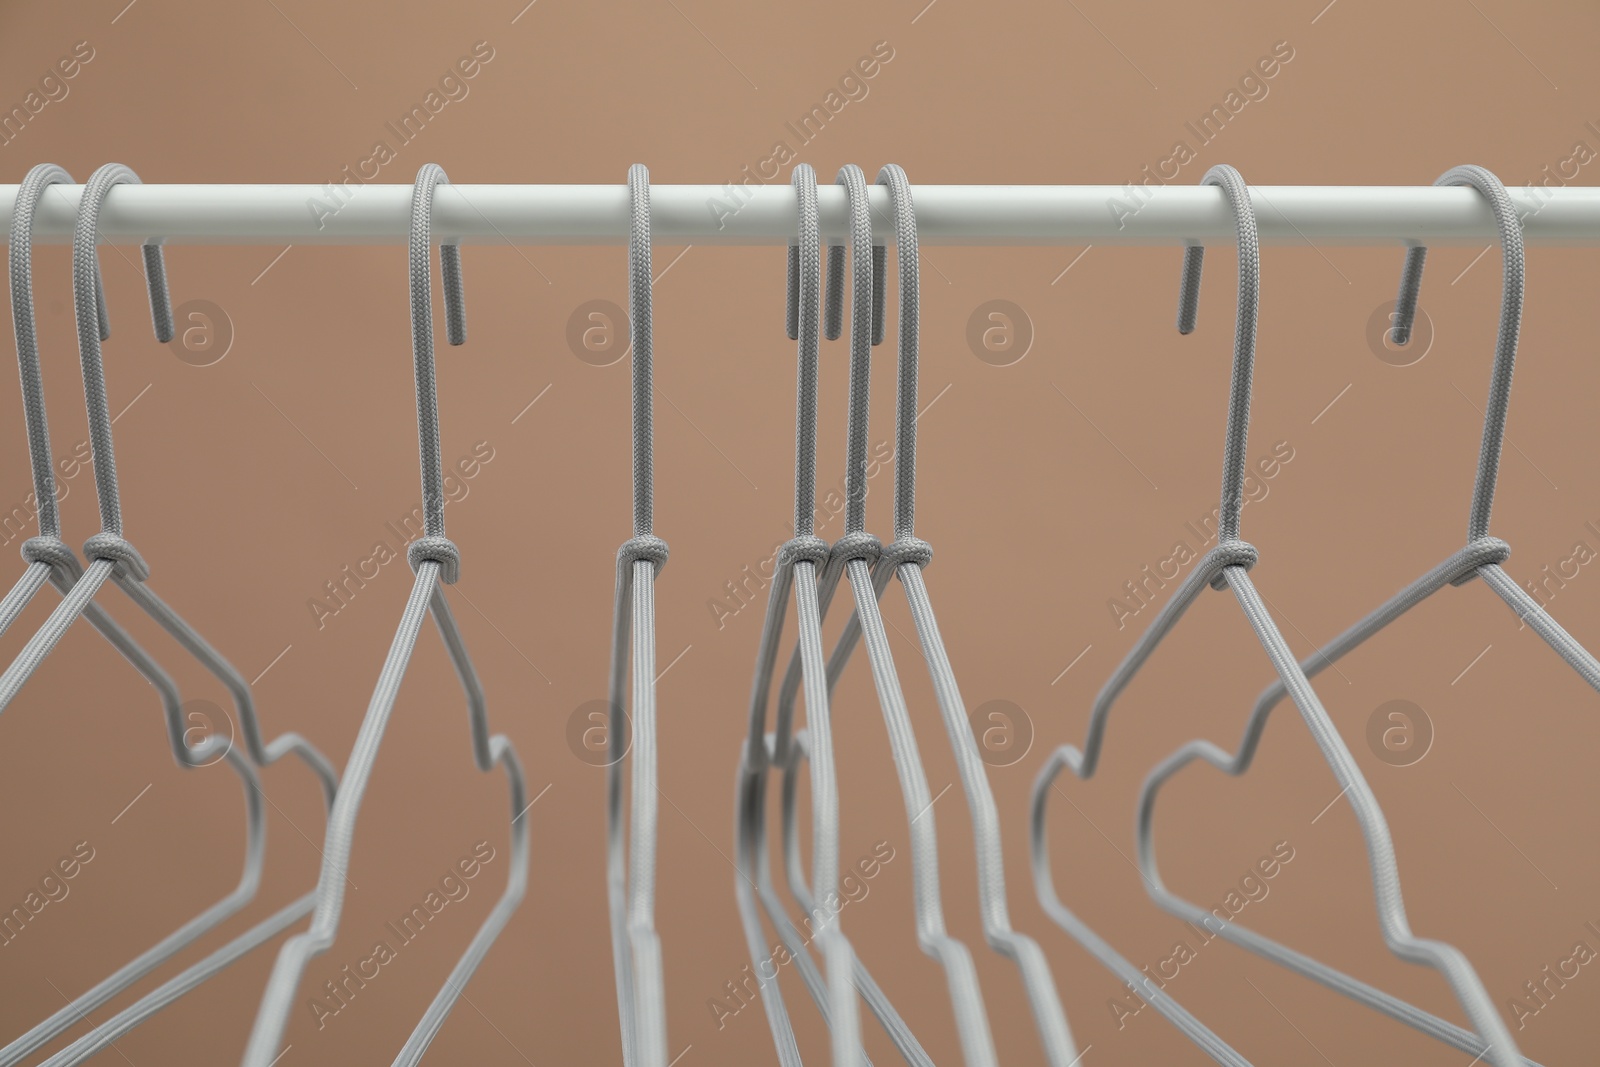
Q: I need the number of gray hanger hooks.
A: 9